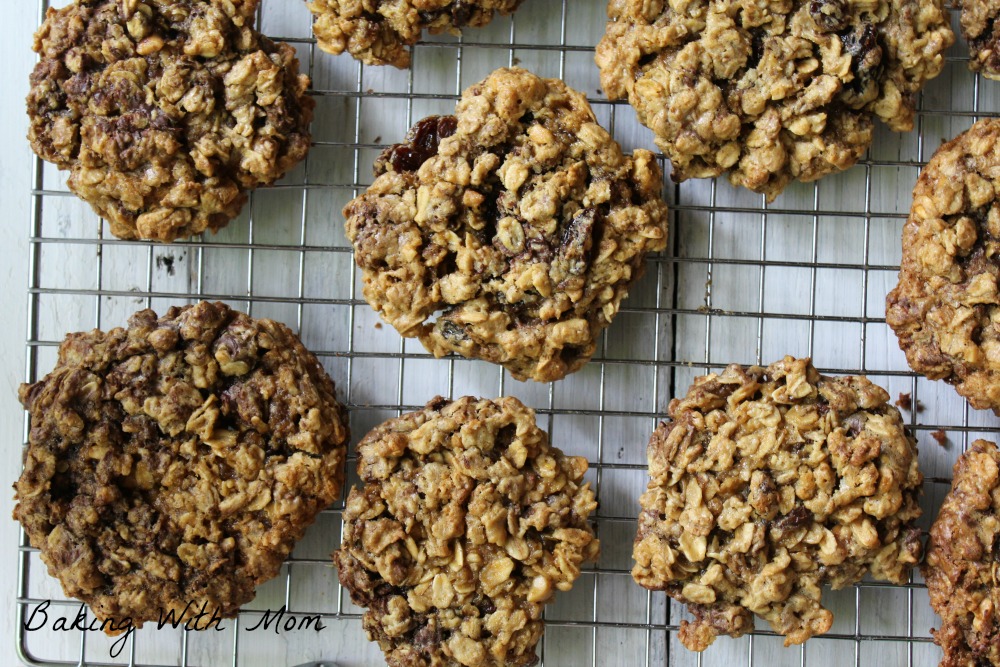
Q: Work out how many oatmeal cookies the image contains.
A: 10